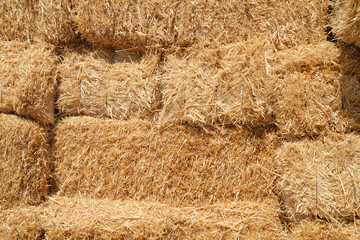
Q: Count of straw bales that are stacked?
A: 13